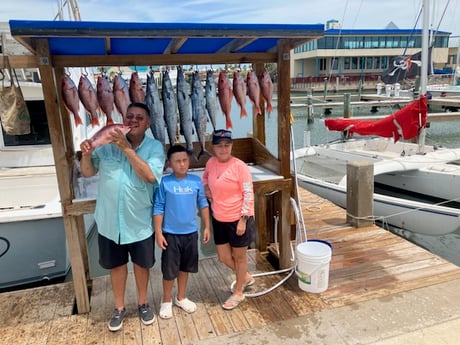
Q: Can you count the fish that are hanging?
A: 14